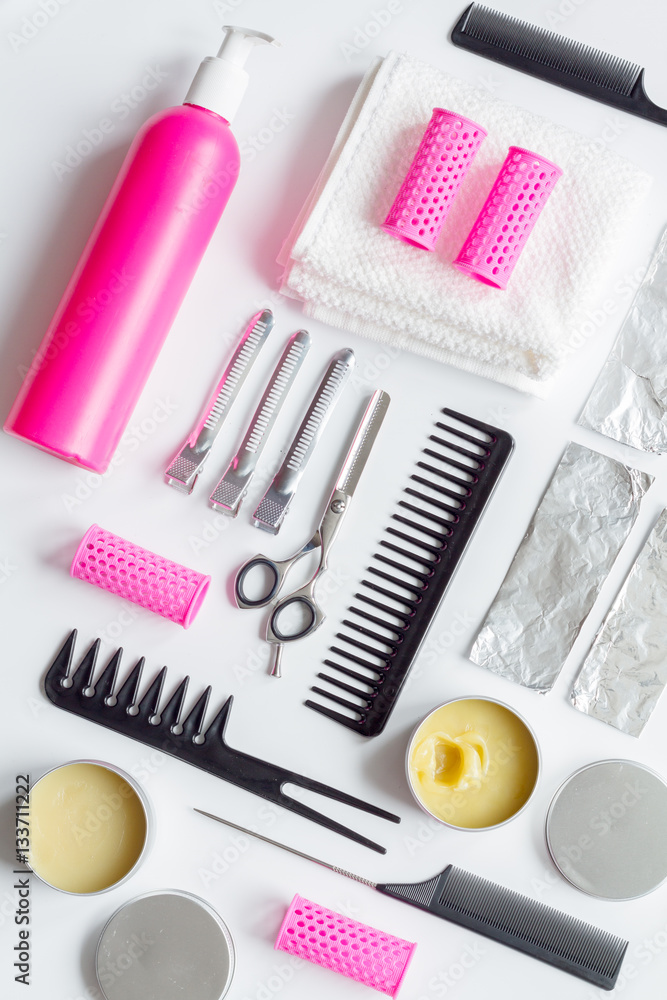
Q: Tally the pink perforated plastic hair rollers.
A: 4